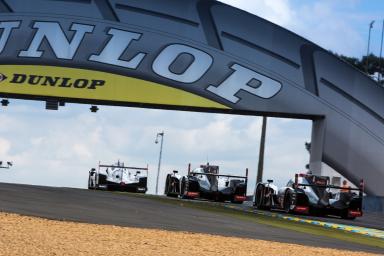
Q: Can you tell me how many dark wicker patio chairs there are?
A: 0